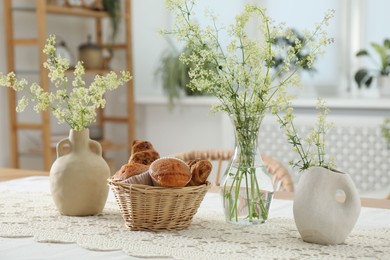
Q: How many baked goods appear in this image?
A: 4